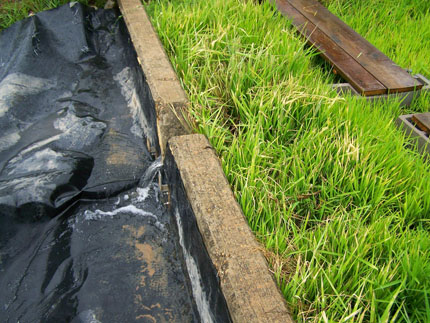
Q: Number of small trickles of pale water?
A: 1